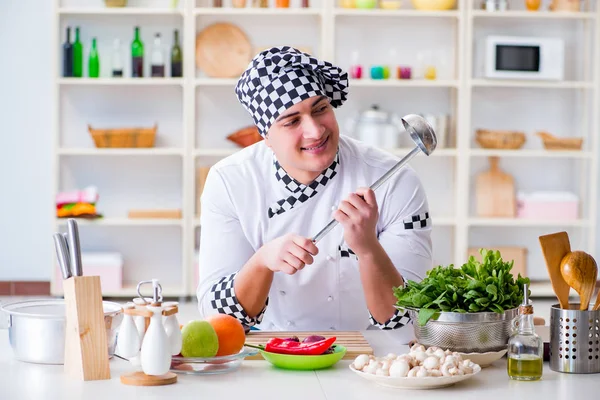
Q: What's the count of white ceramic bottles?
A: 4